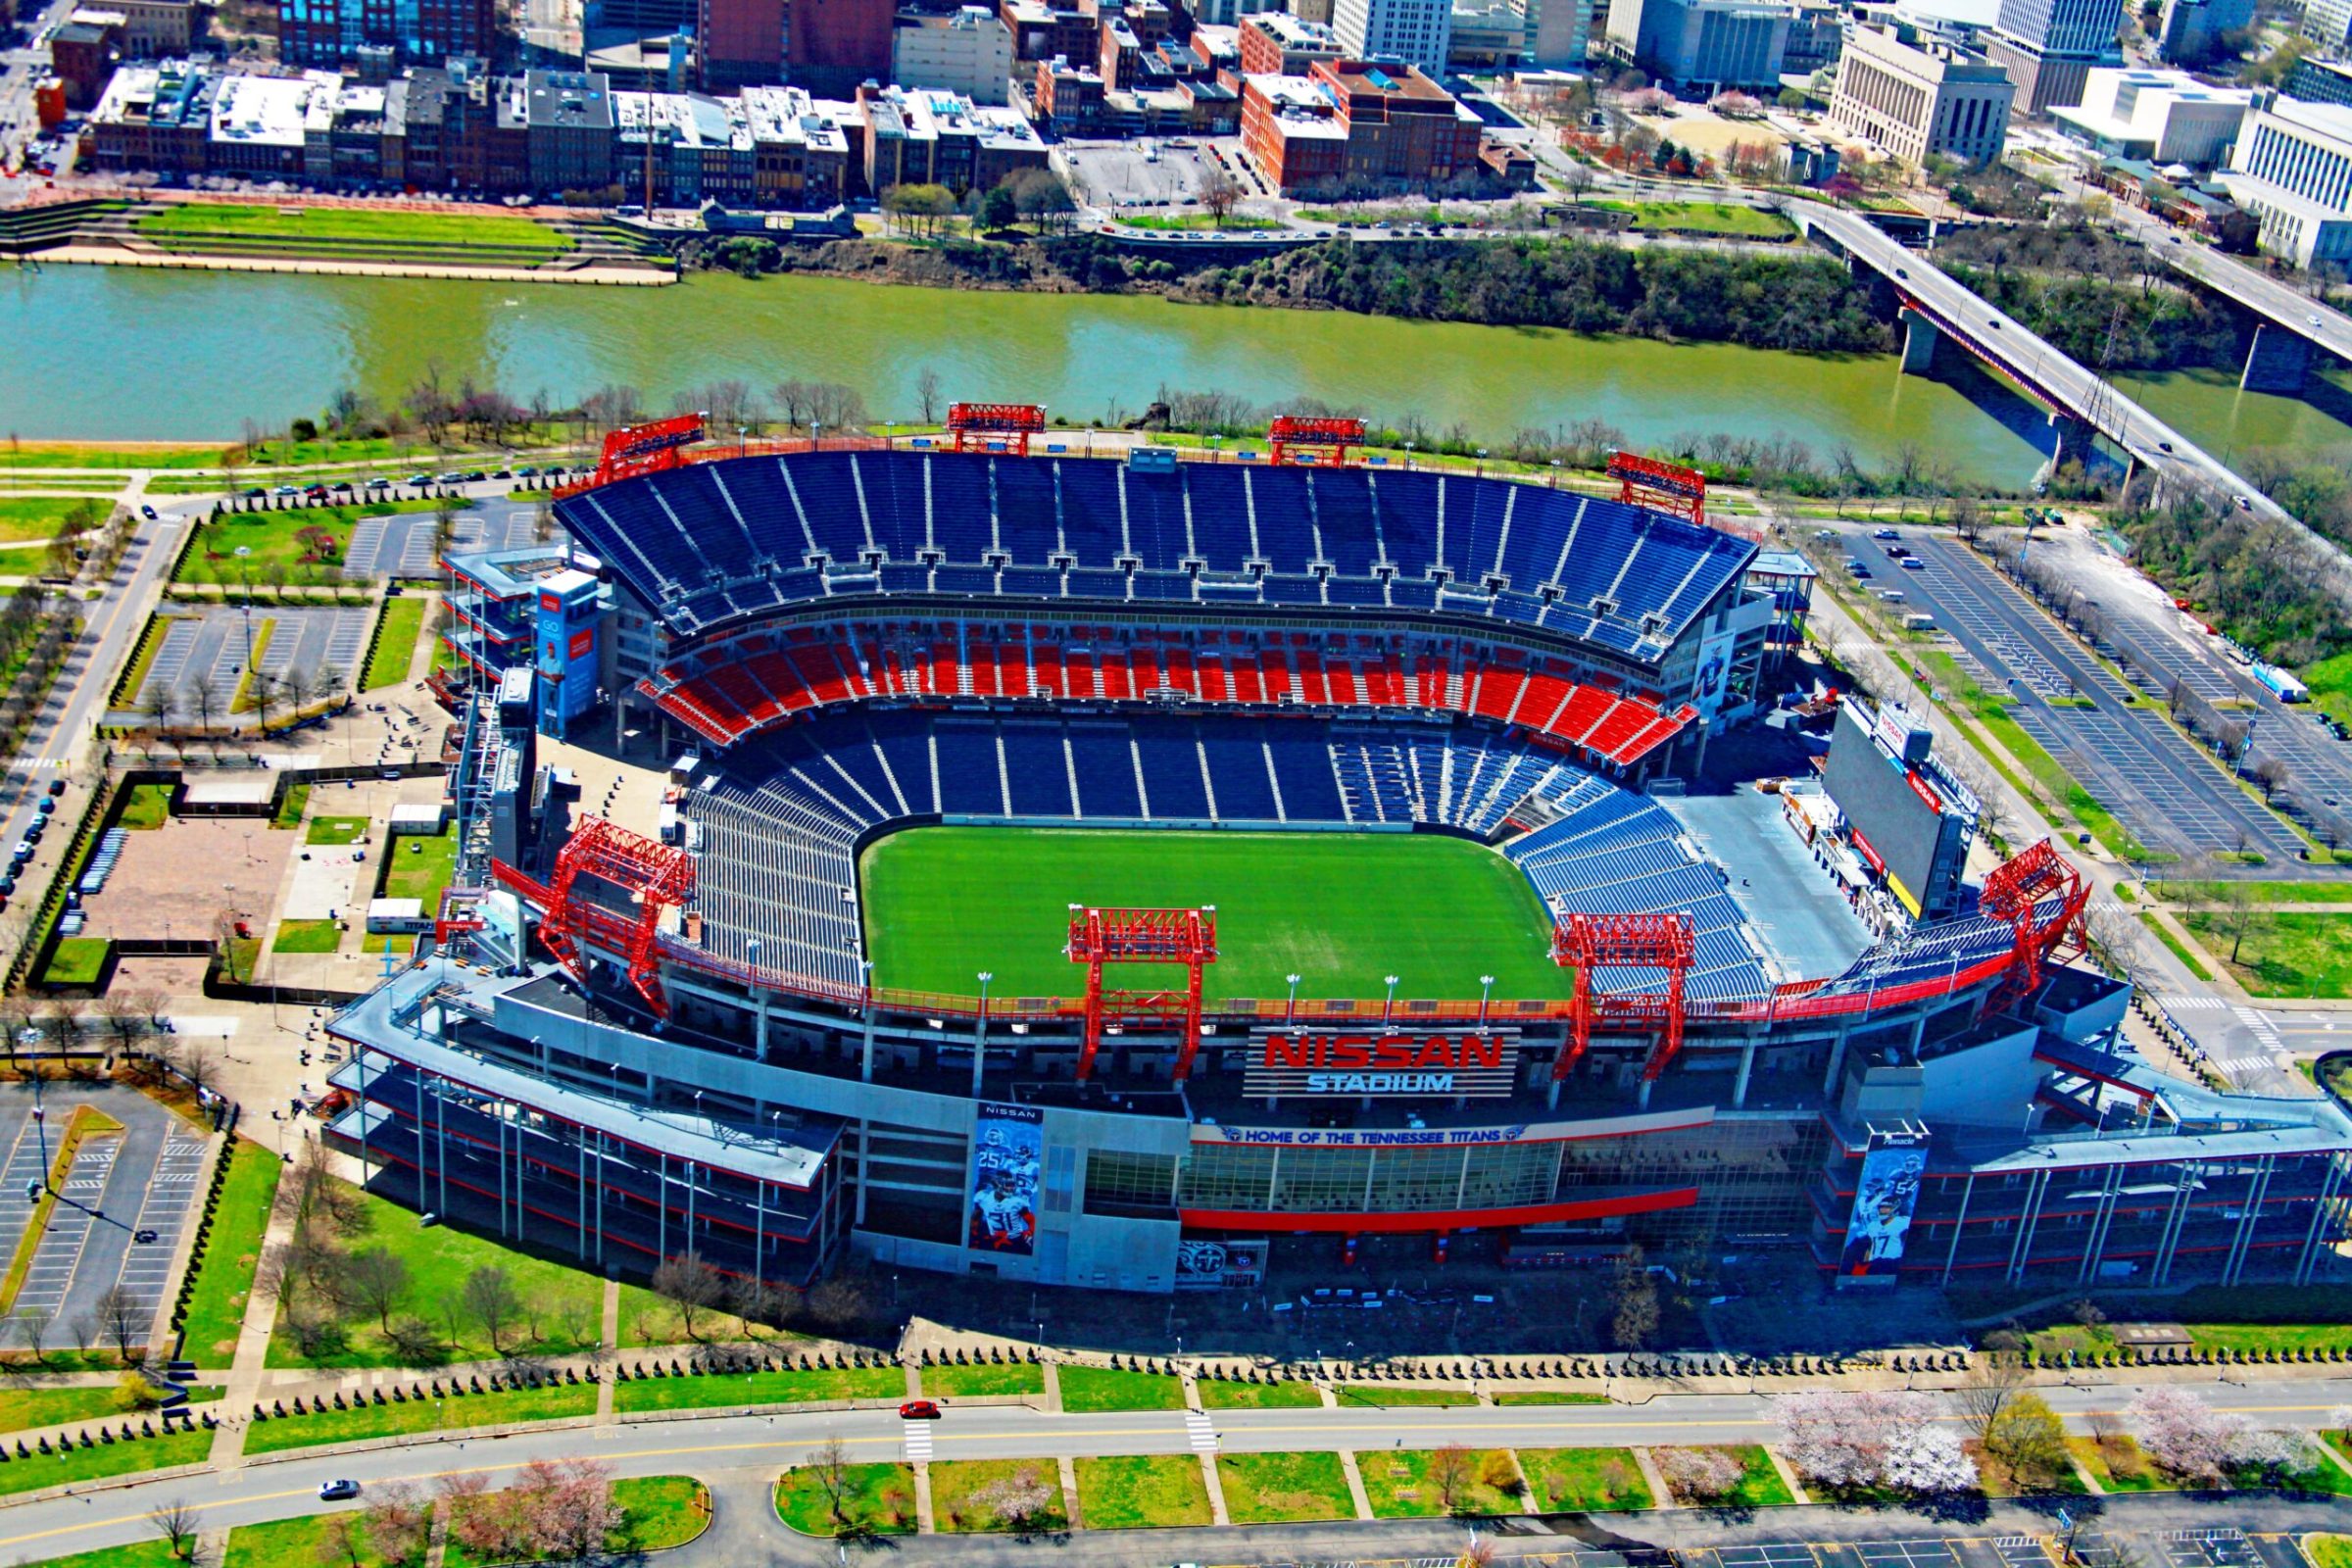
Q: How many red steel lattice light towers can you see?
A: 8